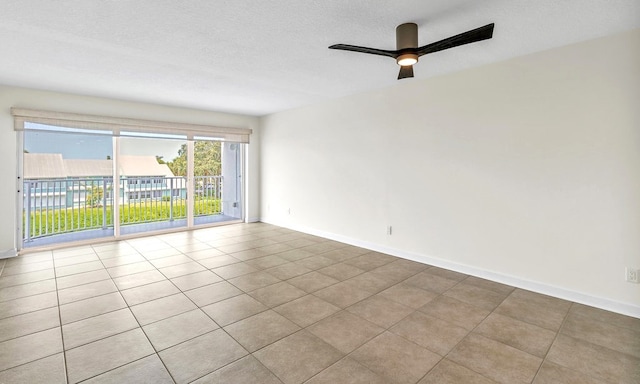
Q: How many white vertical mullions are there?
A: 2